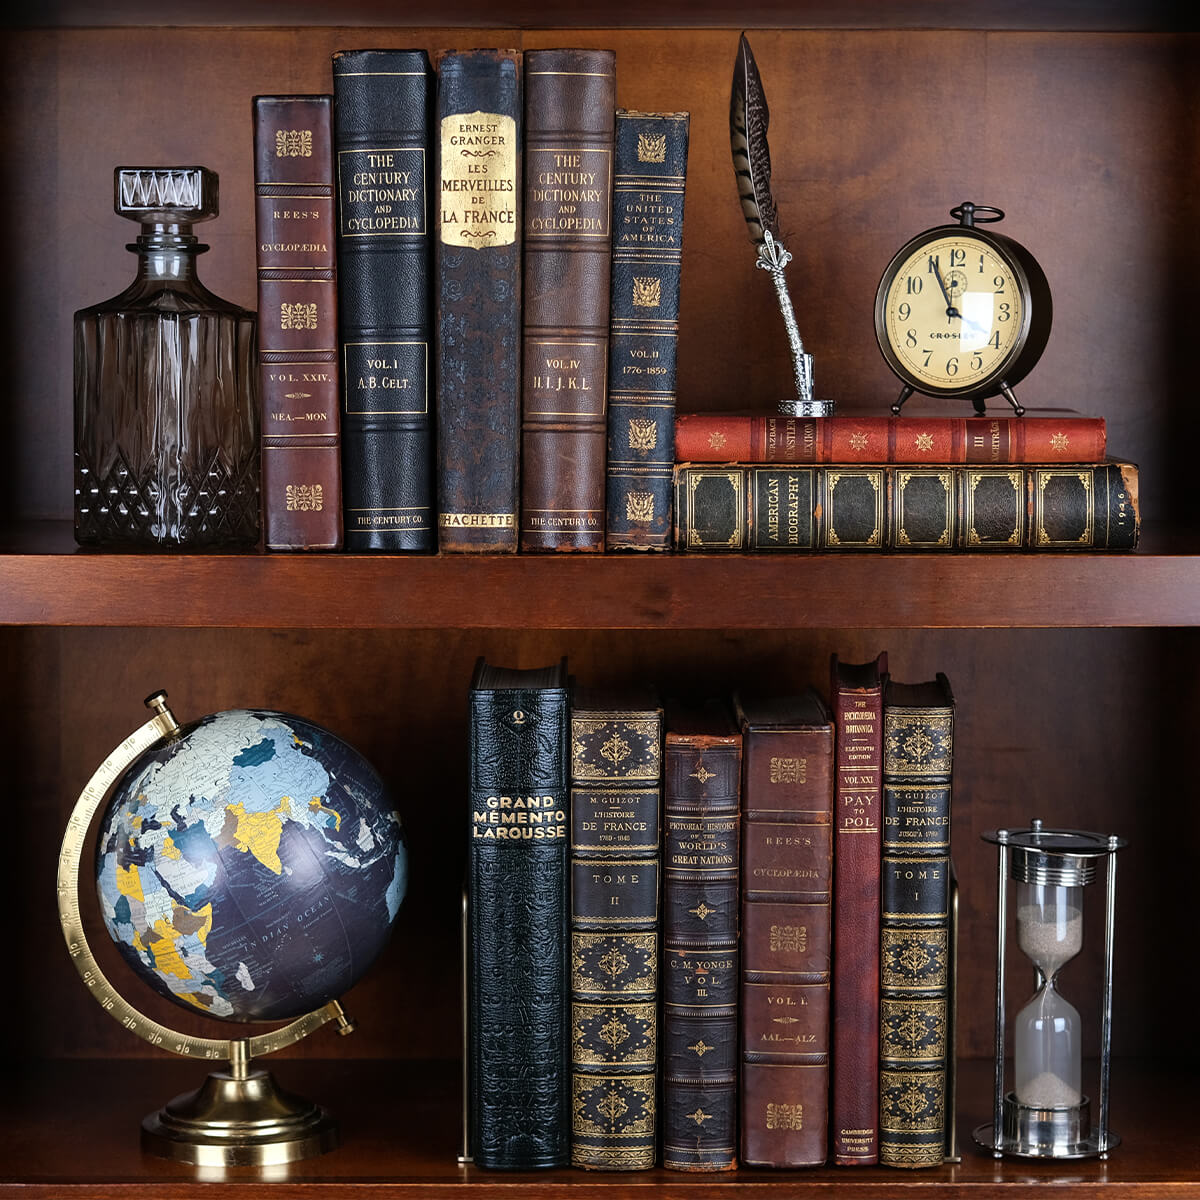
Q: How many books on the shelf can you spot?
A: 13